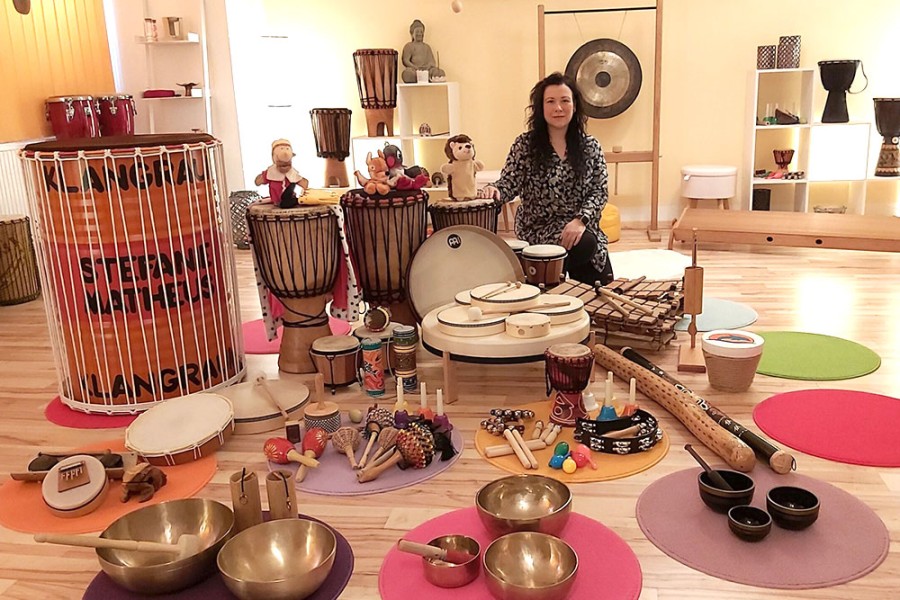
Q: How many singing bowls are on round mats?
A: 8